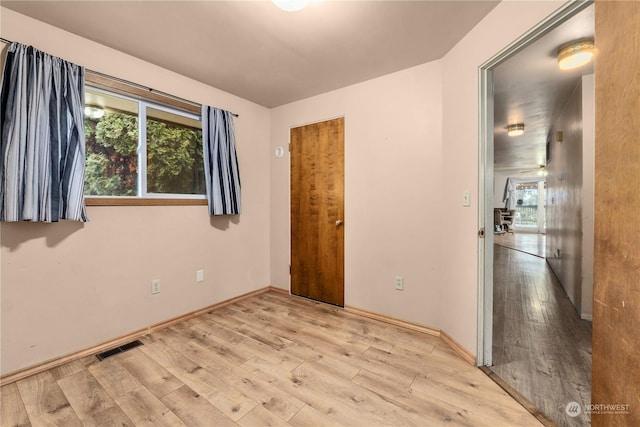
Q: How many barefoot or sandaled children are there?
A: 0